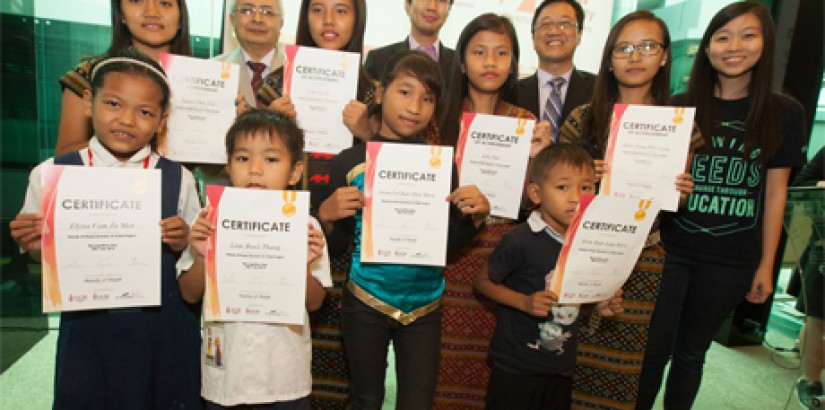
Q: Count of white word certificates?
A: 8